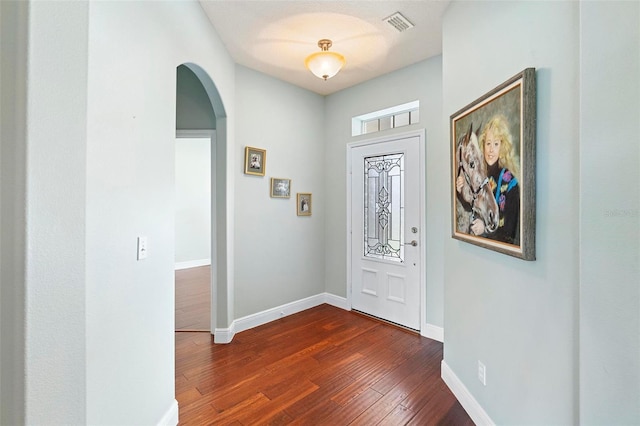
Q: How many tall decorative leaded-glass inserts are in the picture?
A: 1